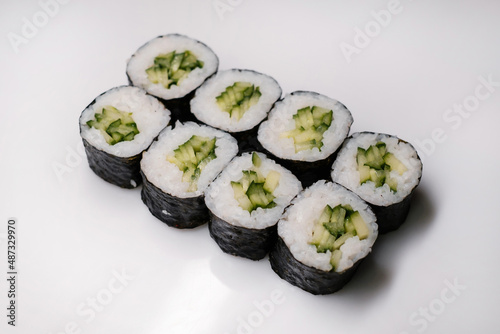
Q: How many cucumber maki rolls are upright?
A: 8